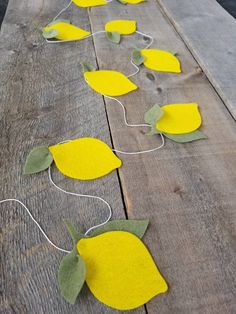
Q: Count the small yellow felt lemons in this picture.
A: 9